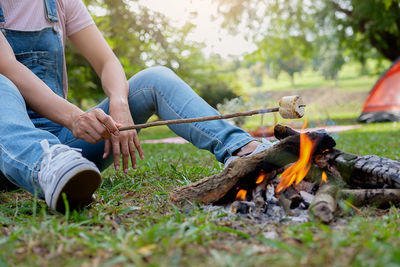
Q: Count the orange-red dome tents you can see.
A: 1